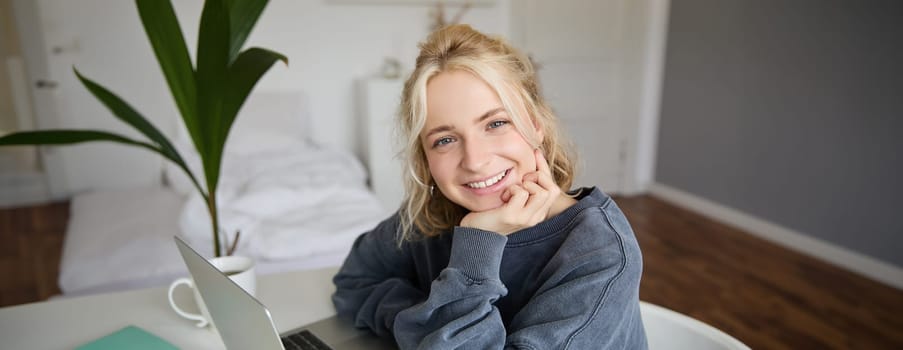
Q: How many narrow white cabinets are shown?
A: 1